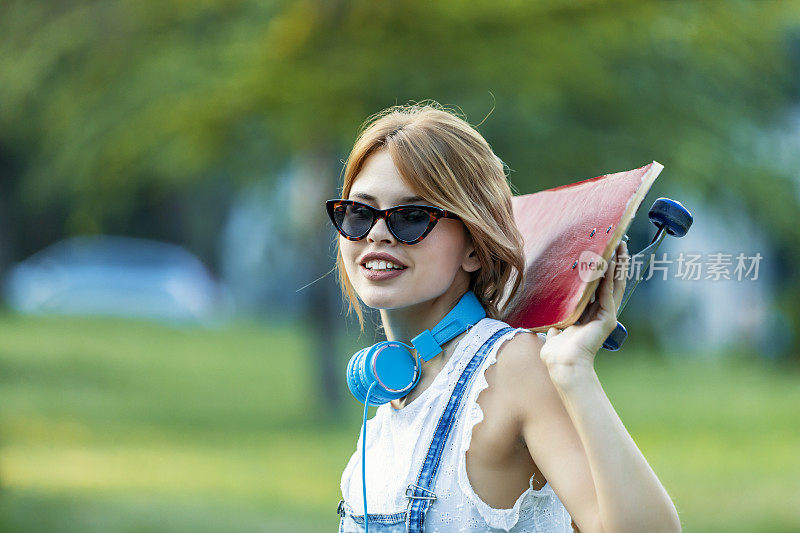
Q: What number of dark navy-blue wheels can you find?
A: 2